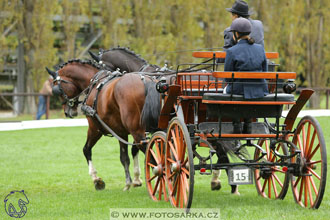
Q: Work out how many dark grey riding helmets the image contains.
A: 1